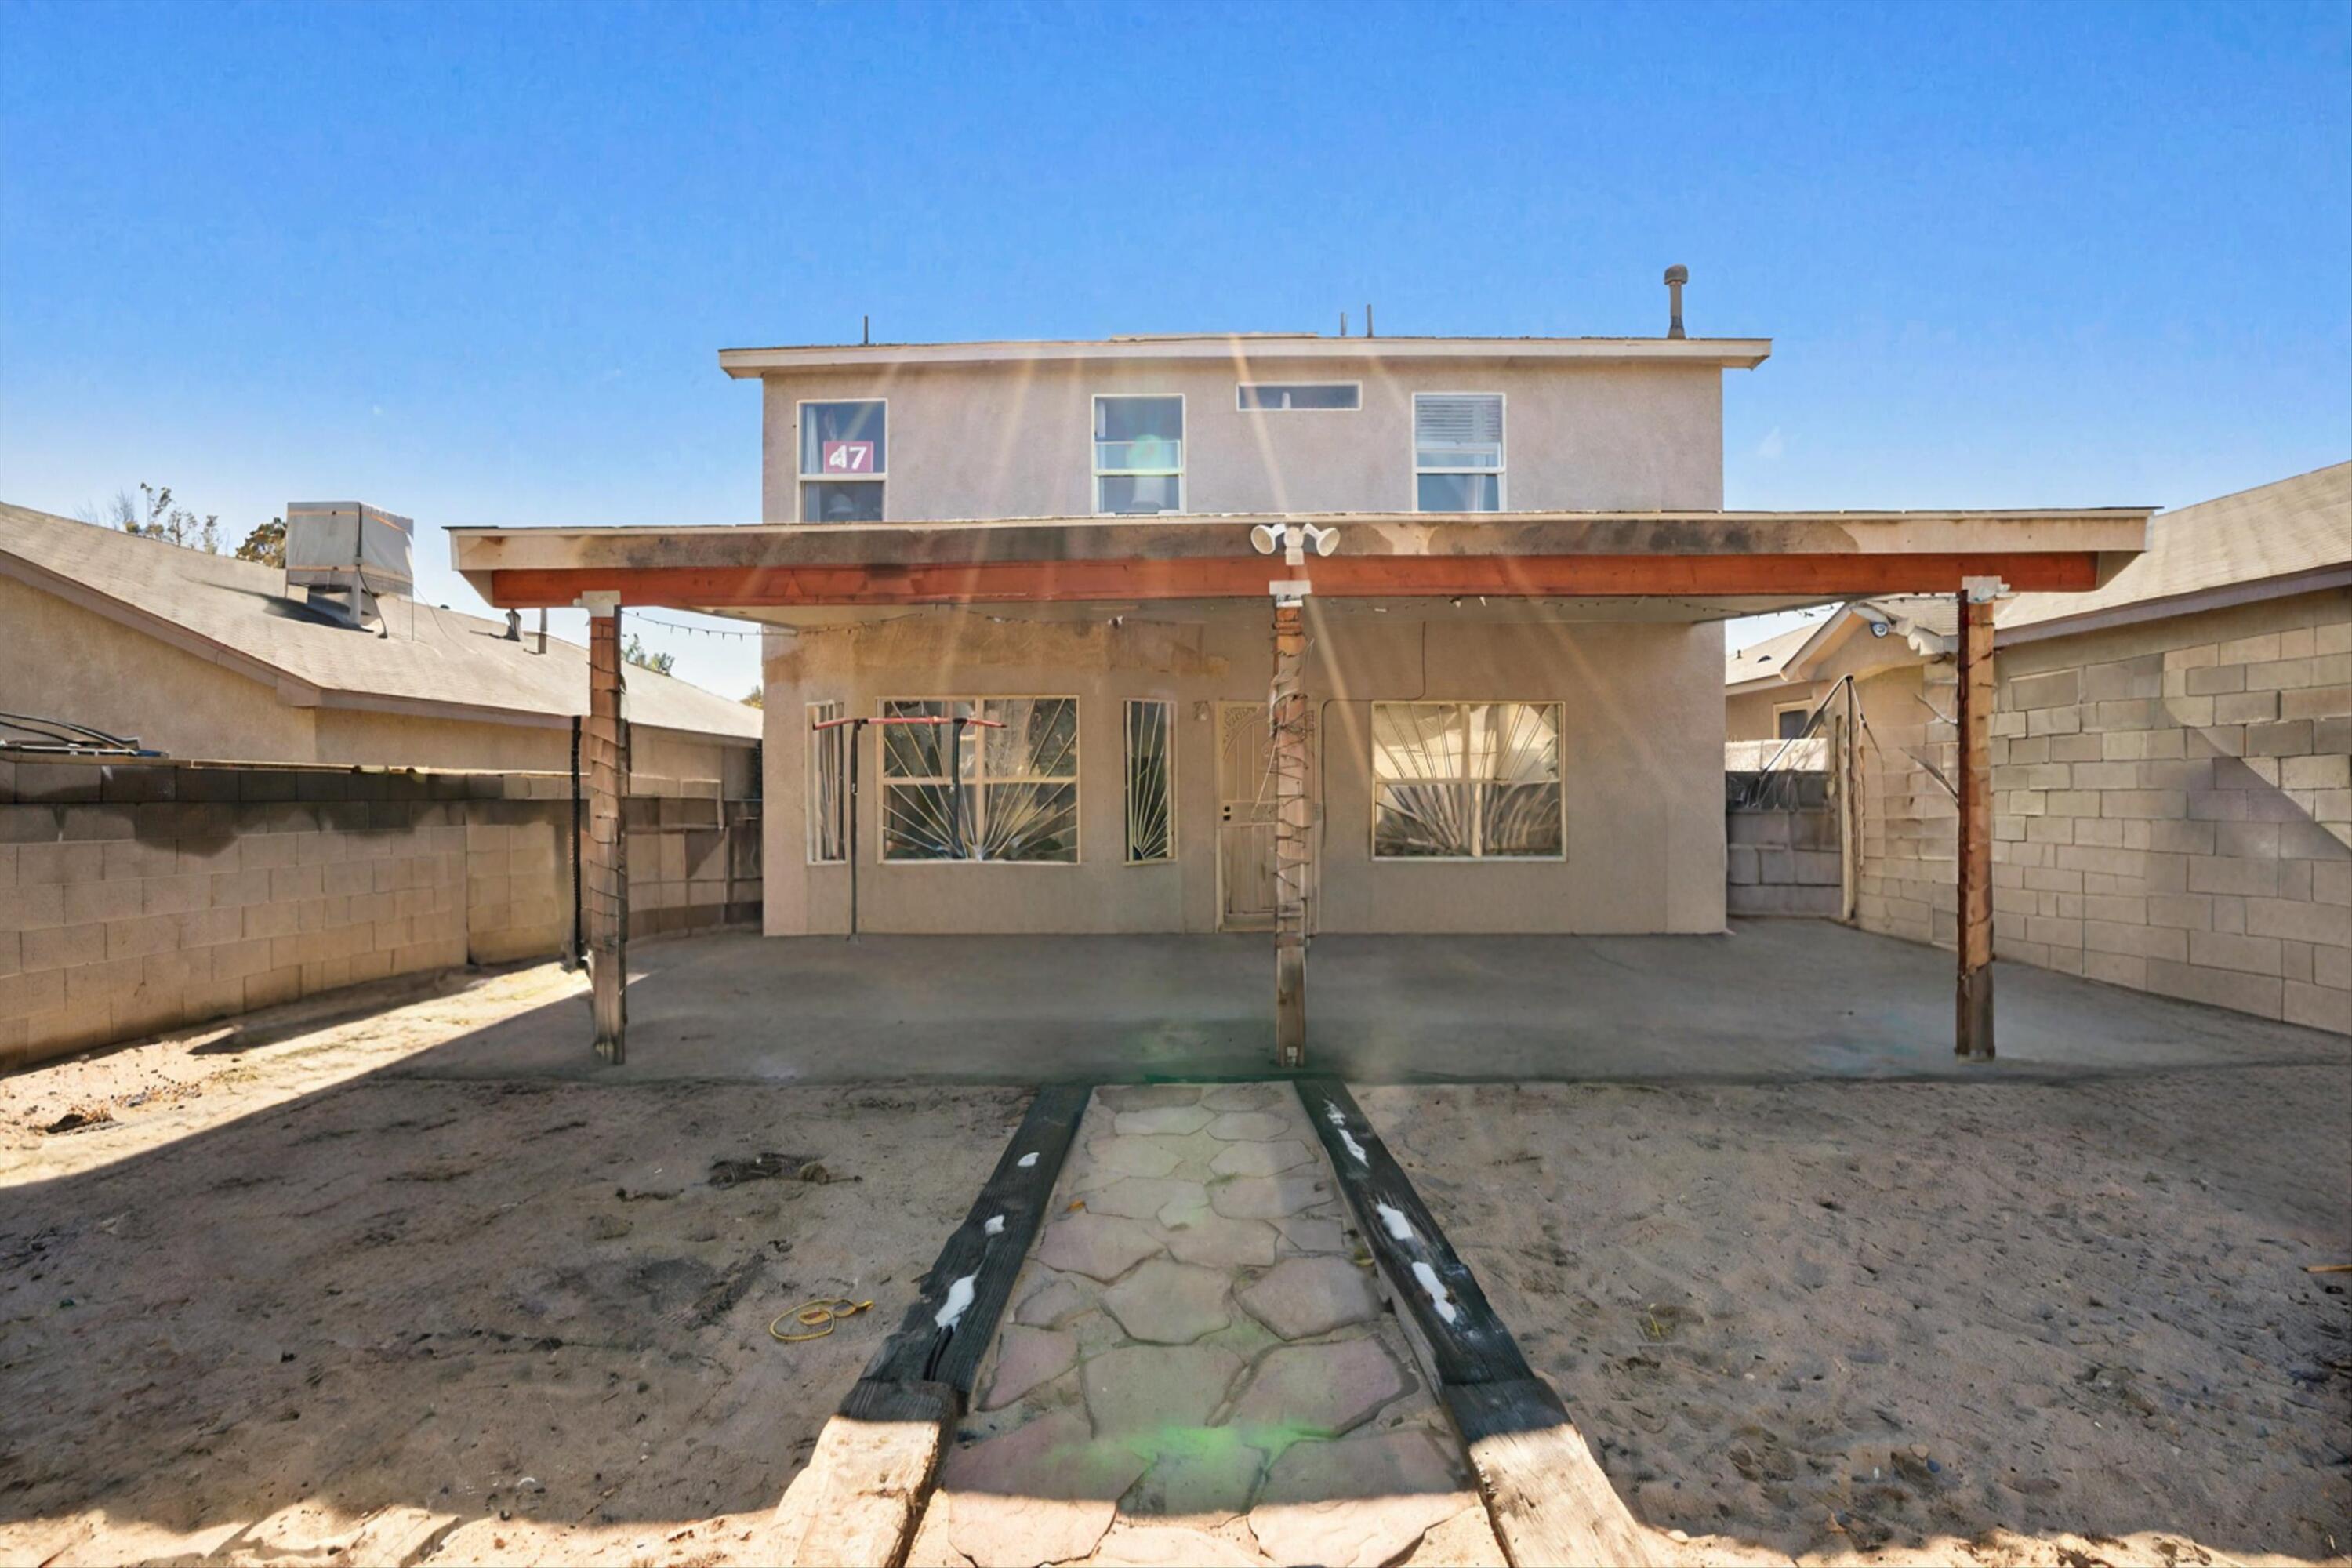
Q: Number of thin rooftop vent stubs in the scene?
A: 3